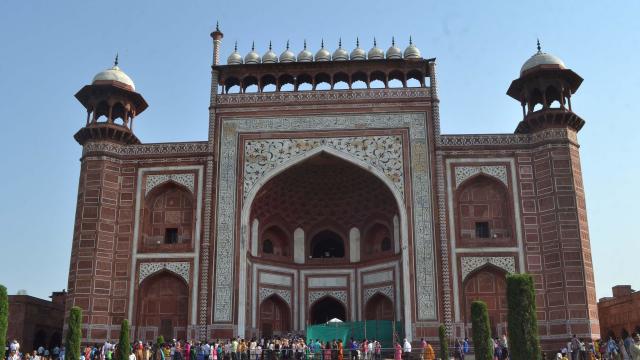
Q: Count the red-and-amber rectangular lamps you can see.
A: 0